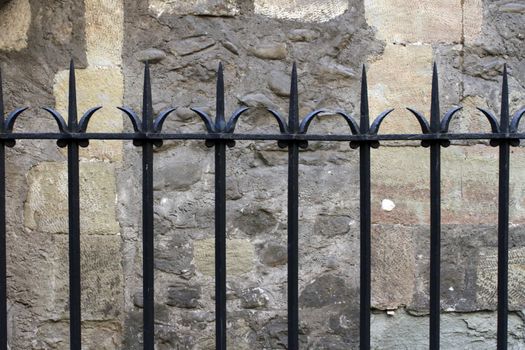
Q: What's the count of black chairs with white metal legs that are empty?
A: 0